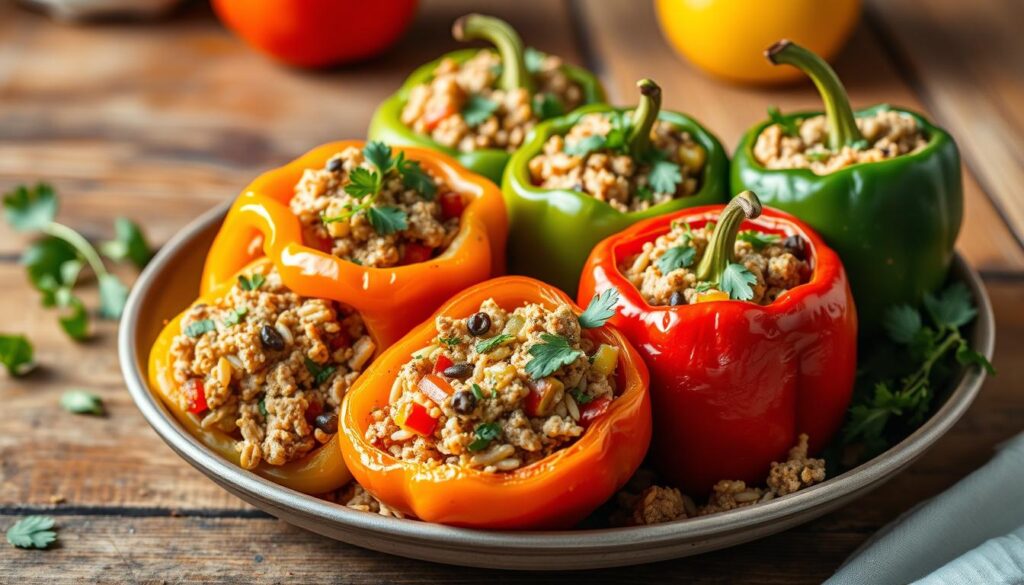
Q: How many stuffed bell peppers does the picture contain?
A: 7